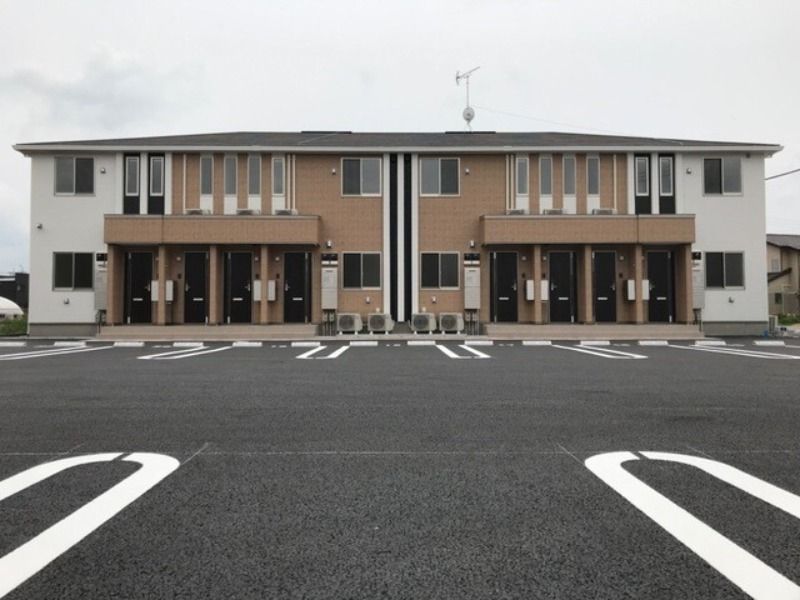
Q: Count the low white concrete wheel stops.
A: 14